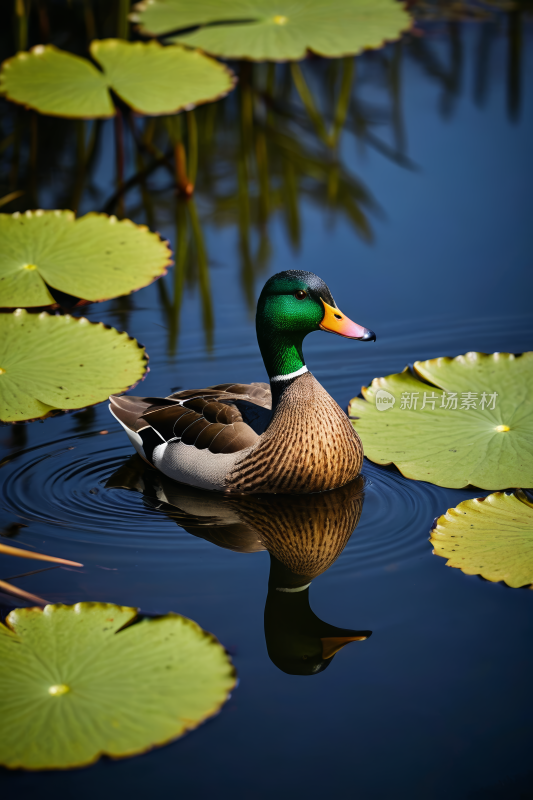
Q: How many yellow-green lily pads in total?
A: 7